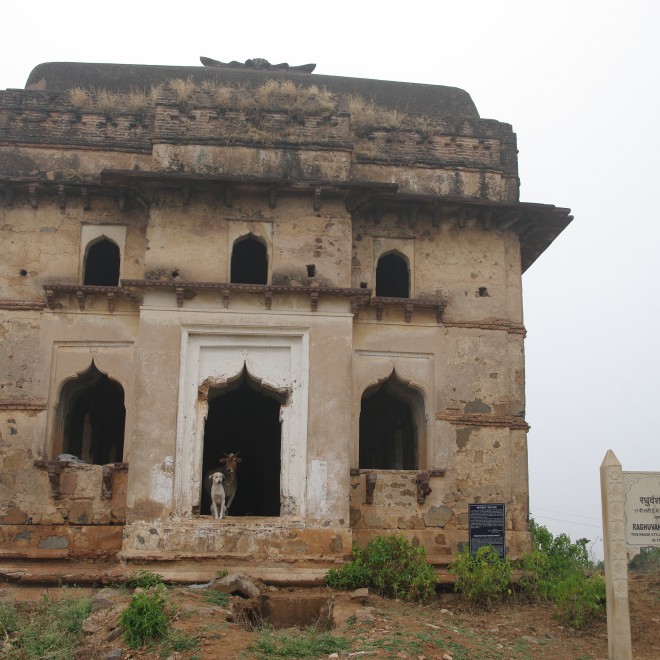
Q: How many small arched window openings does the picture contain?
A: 3